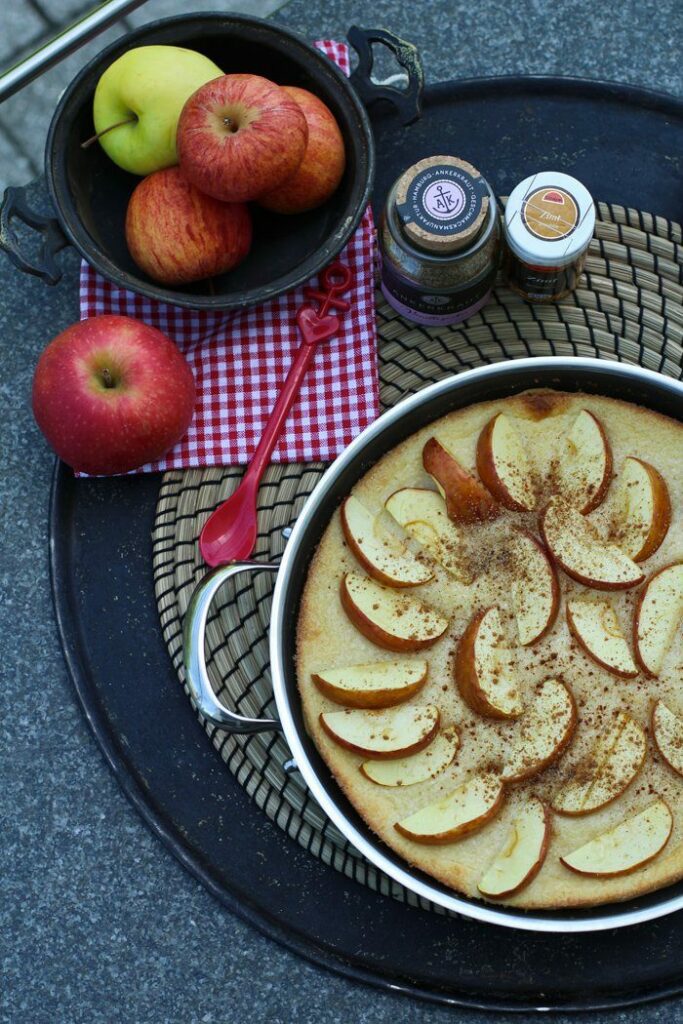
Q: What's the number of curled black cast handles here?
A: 2